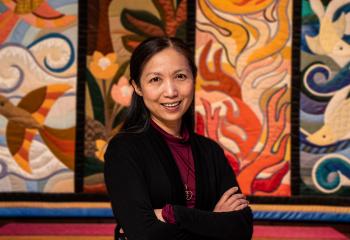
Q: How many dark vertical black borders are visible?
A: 3